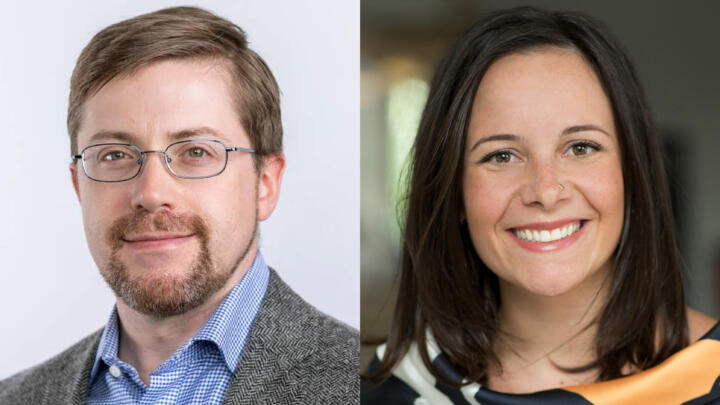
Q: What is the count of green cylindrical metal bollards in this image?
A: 0